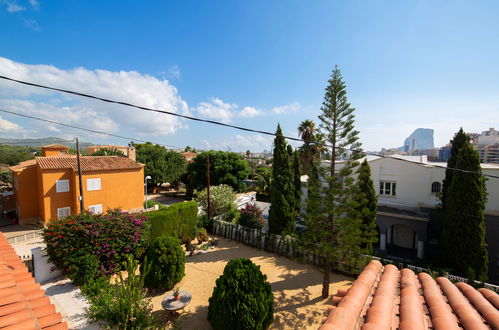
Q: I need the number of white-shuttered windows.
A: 4